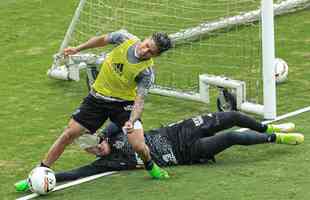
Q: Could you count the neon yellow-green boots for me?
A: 4